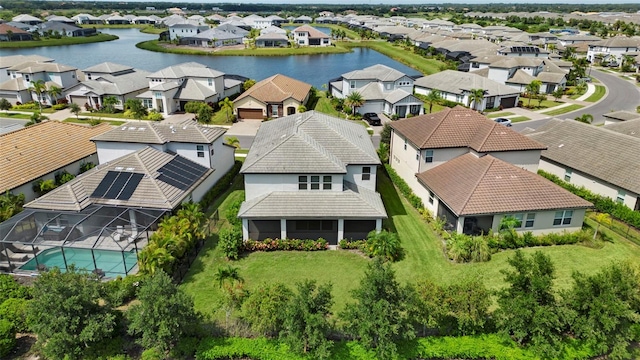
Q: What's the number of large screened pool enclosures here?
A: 1